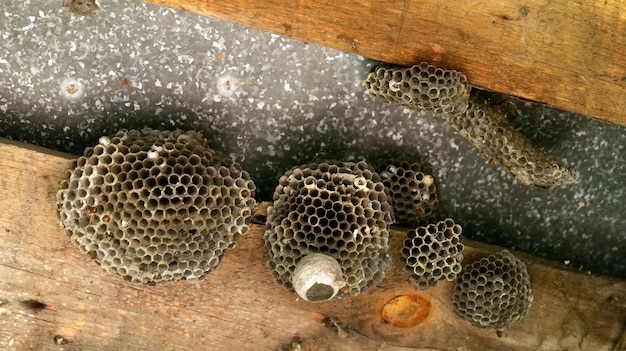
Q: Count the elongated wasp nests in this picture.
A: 2